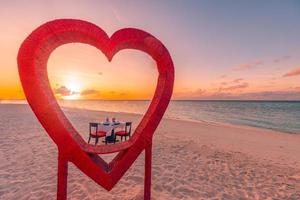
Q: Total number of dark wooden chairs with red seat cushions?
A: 2